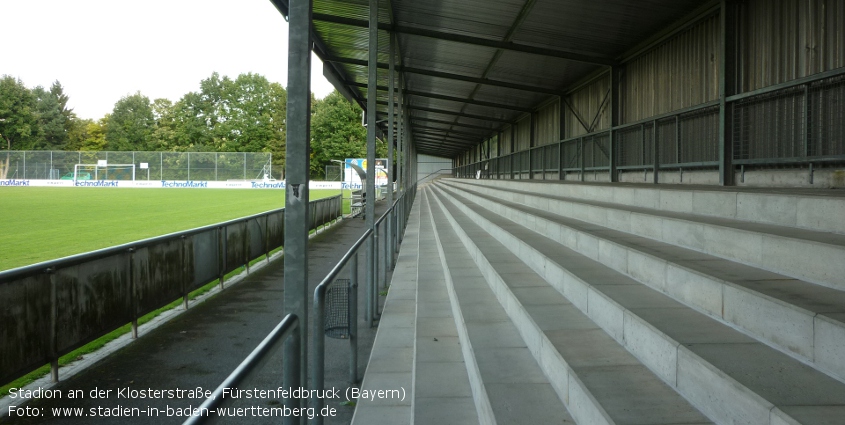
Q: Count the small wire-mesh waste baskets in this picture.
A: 1